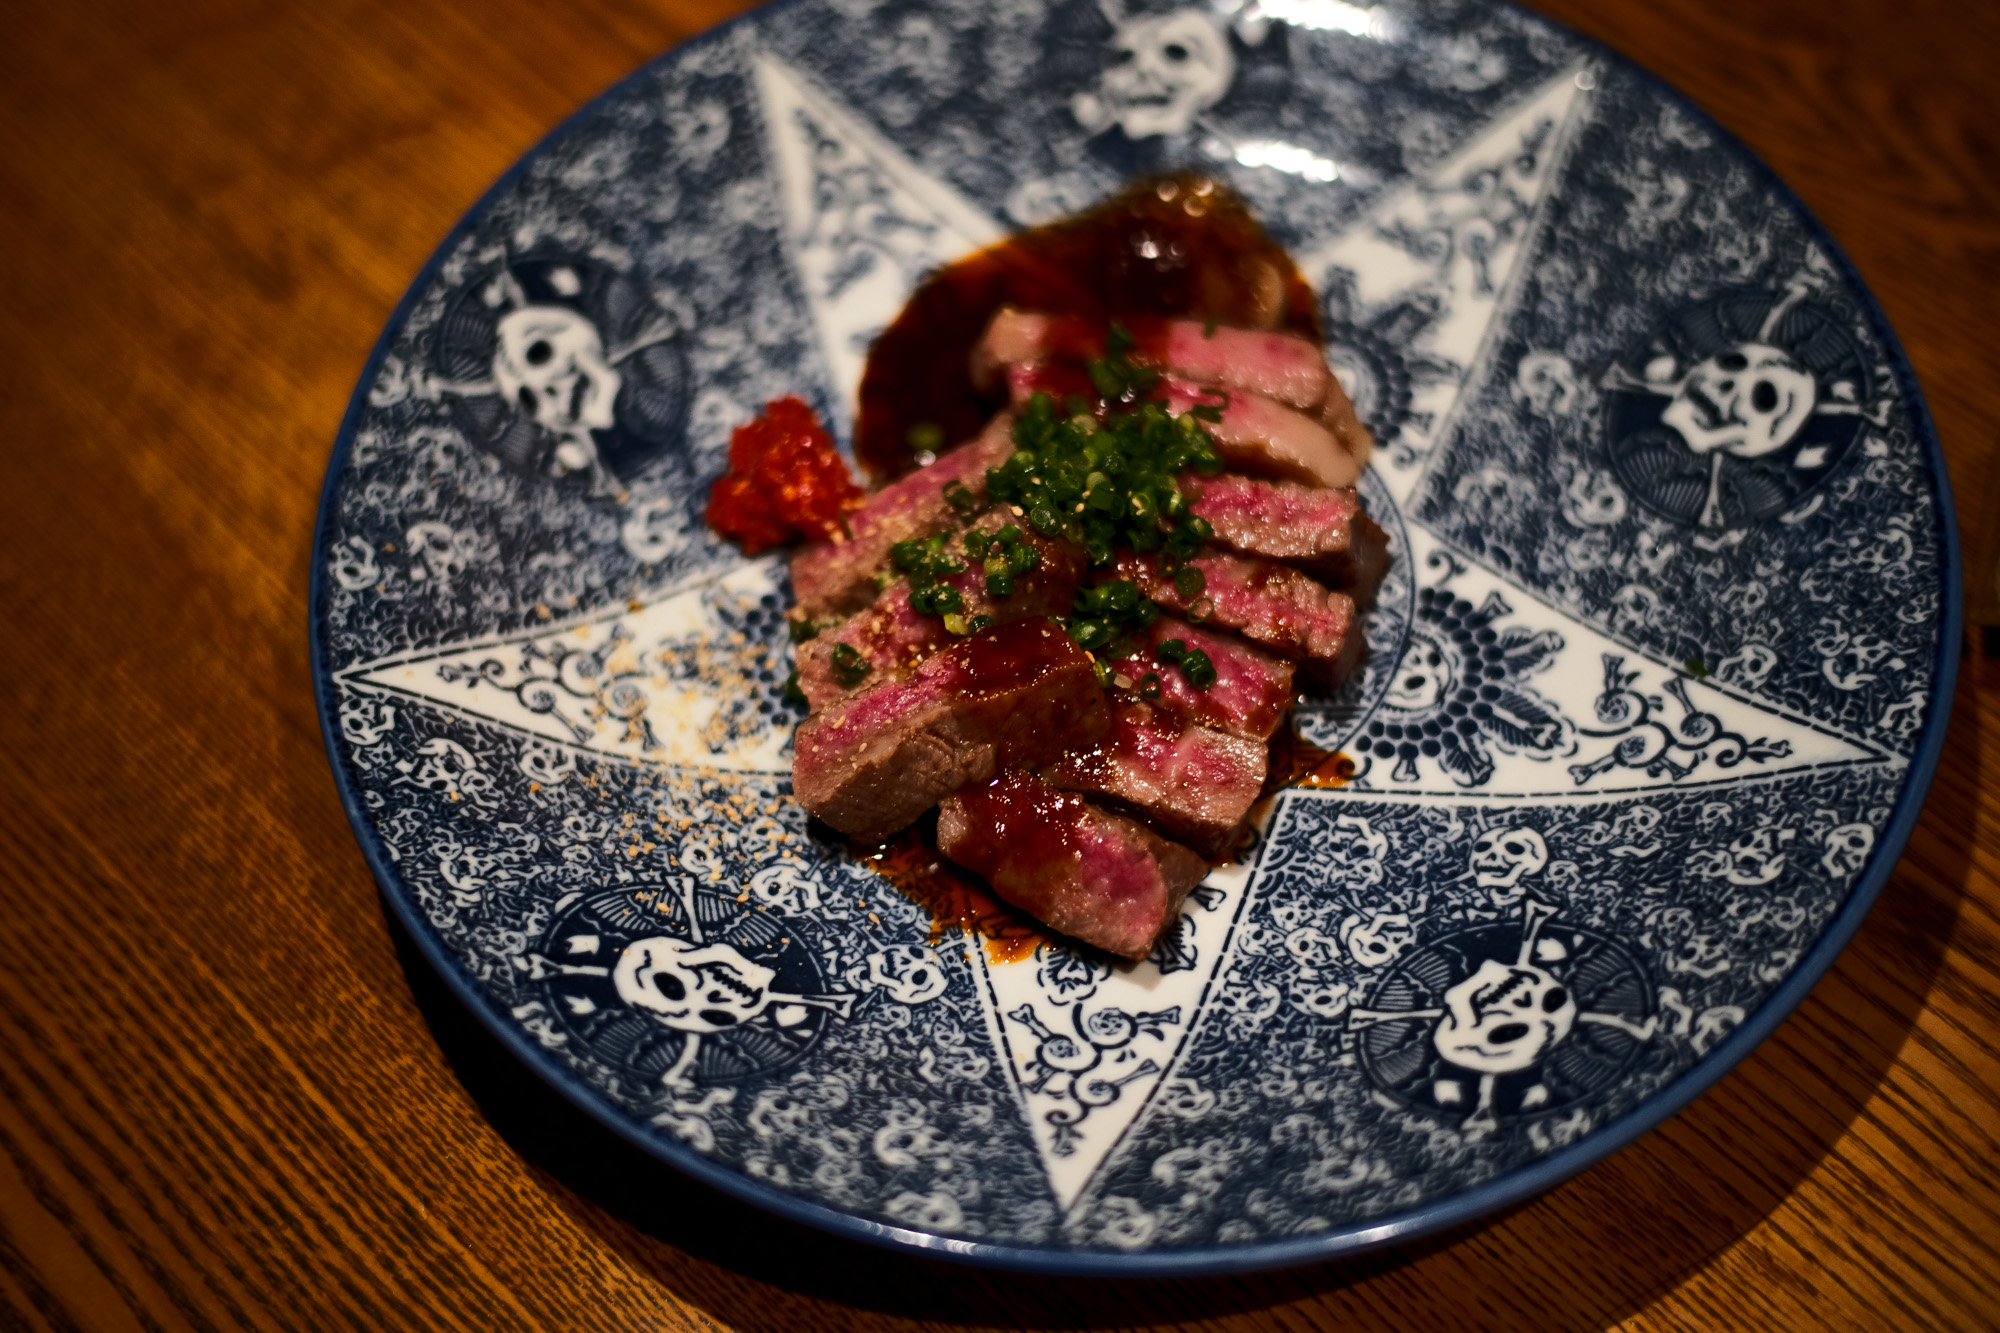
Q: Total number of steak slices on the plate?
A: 10